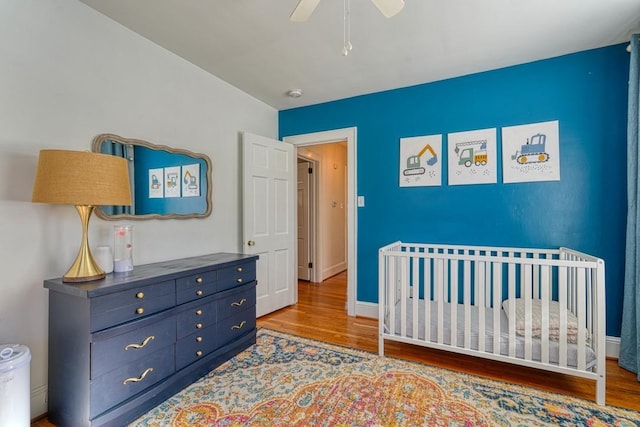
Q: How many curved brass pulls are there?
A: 4